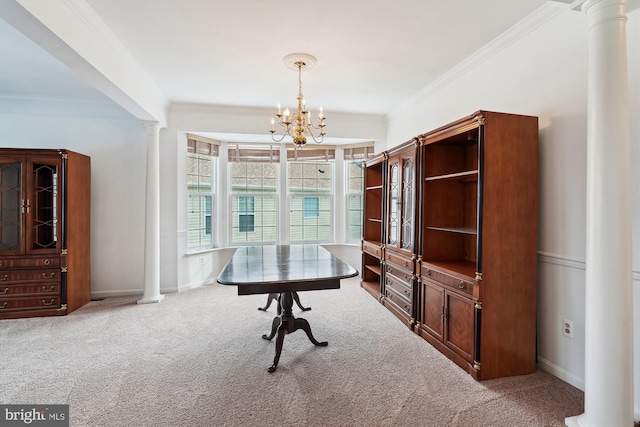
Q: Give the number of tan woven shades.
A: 4